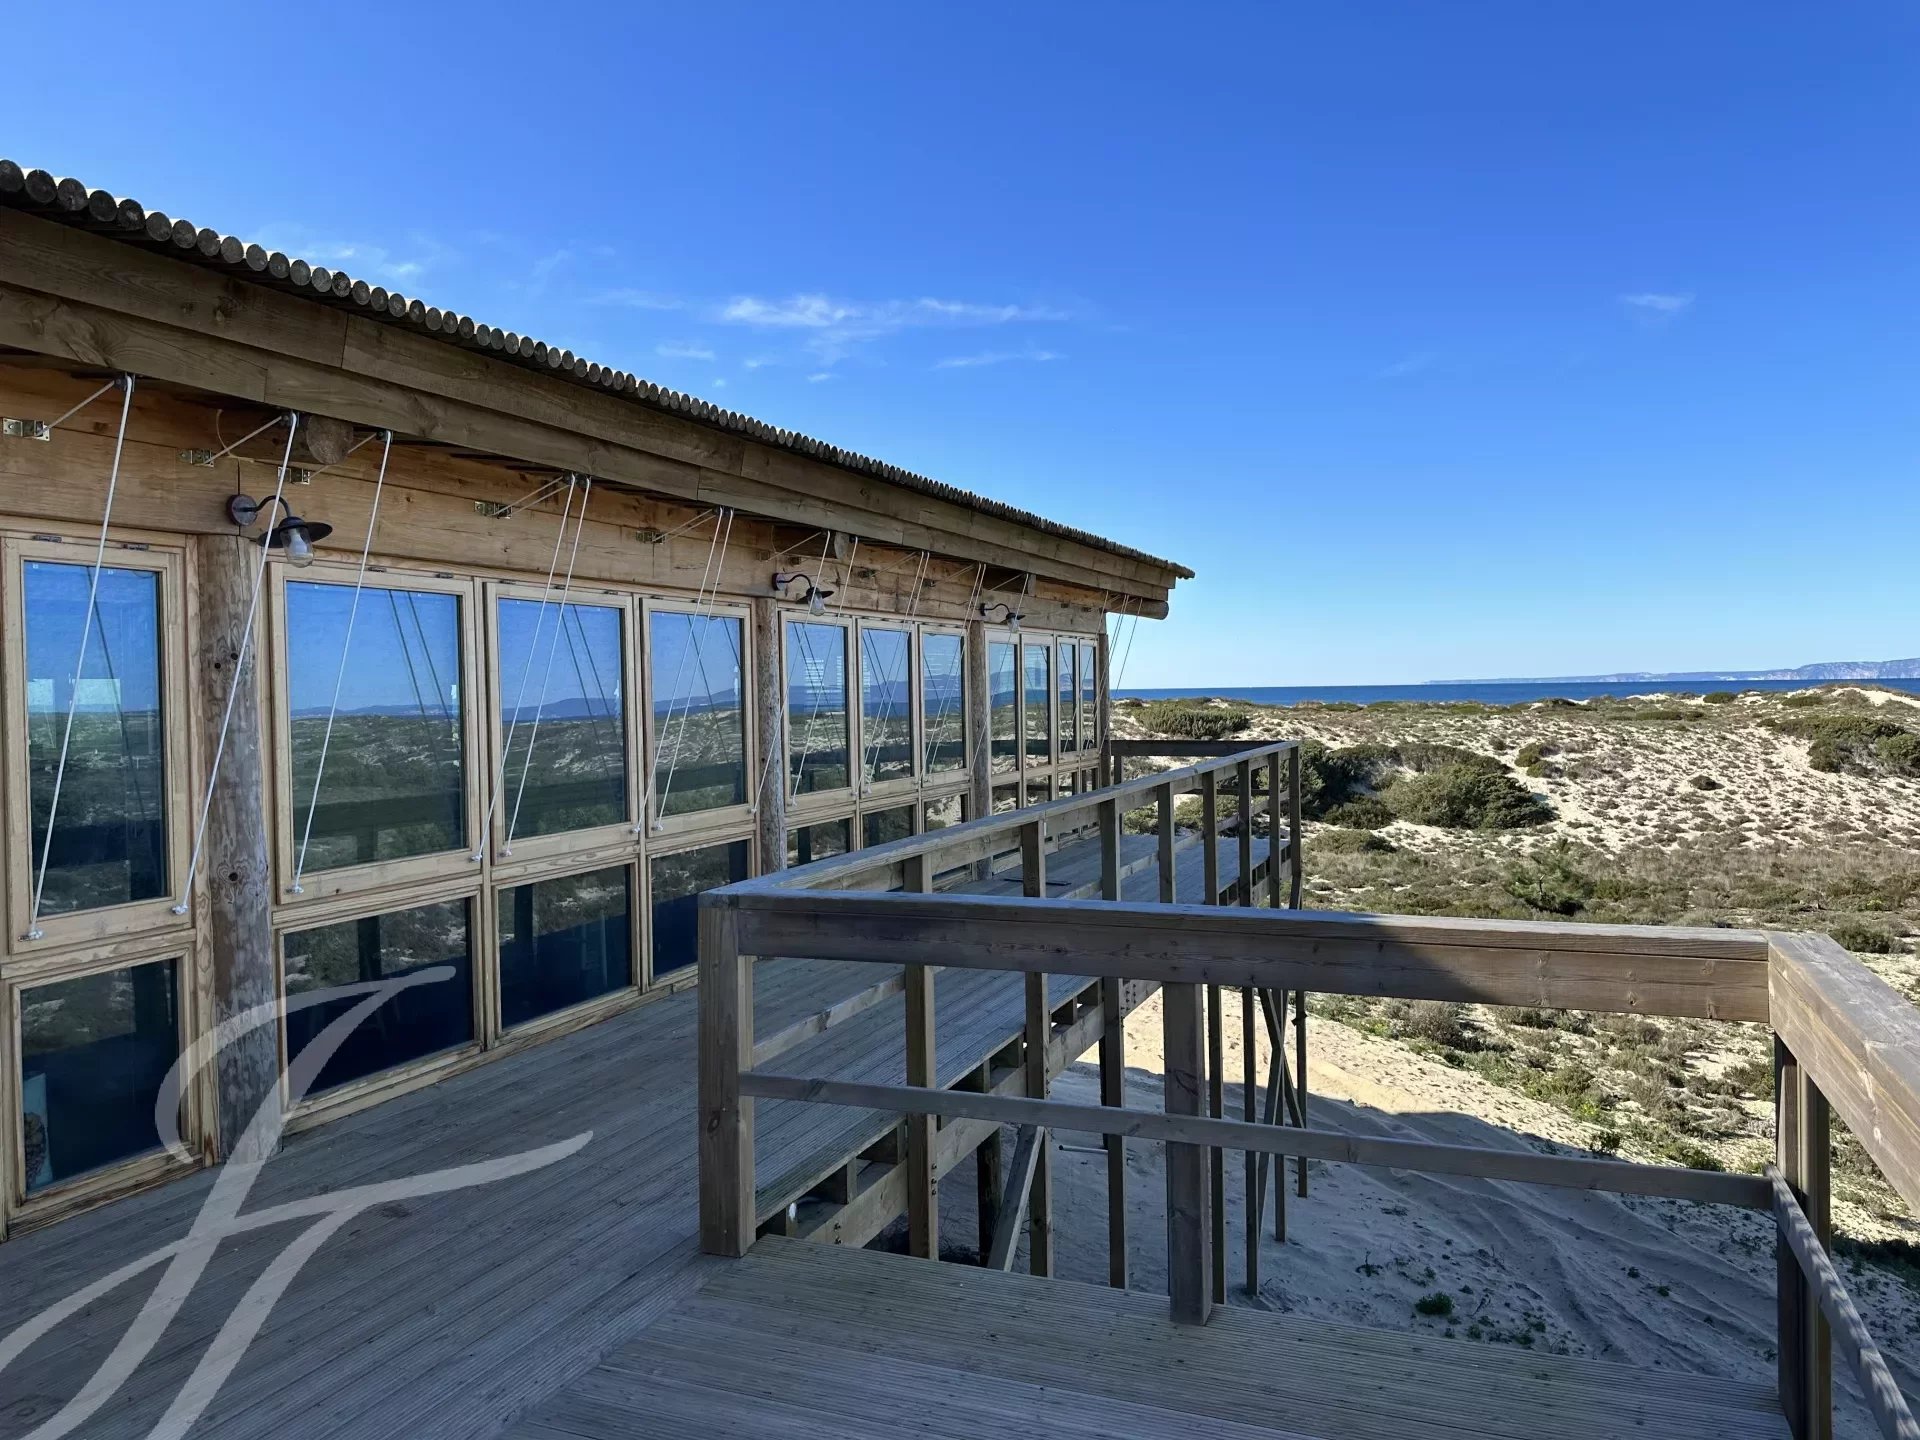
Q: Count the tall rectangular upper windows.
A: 11